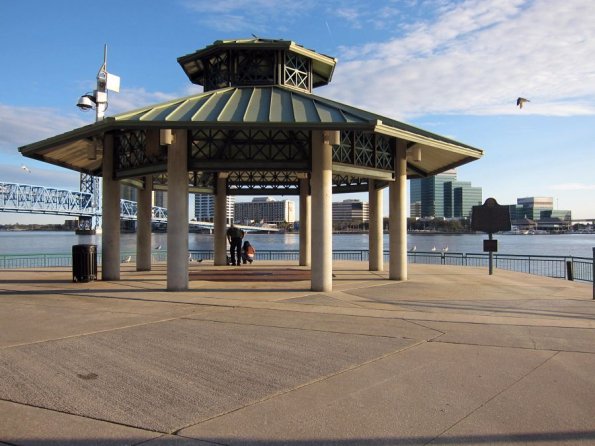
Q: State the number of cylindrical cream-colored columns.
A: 8